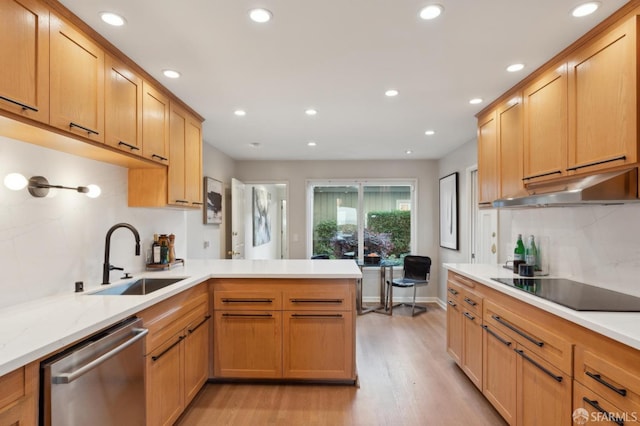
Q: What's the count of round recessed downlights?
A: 13